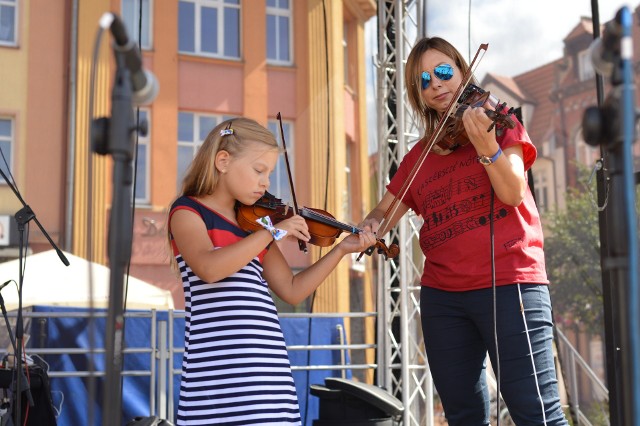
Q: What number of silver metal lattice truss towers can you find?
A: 1